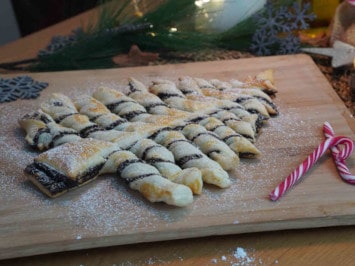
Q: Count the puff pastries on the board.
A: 1